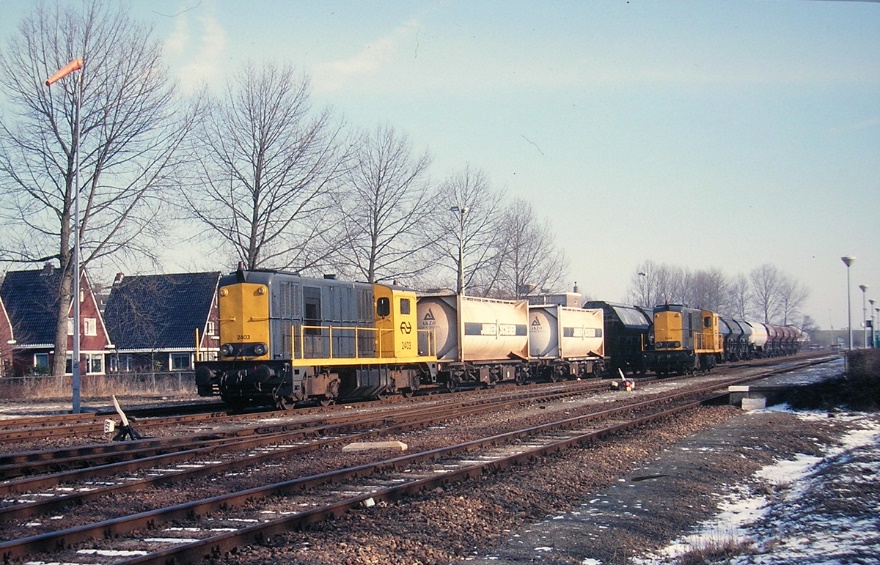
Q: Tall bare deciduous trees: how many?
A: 5